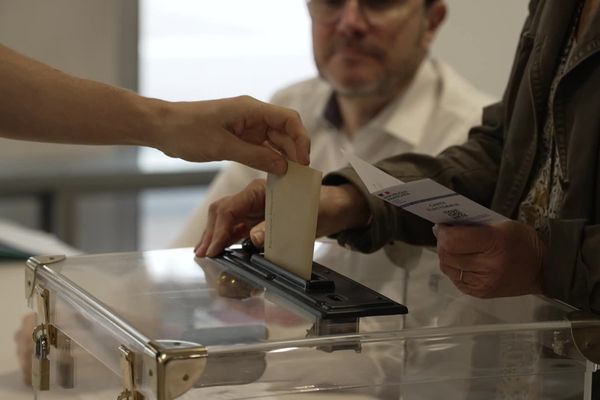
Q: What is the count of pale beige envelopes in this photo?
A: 1